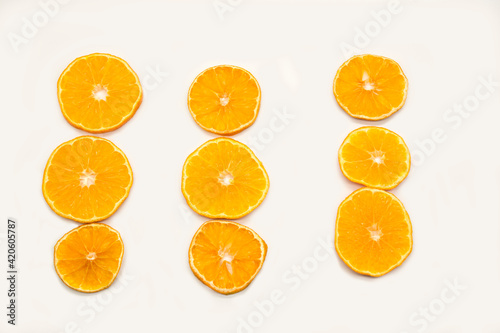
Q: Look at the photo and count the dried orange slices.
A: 9